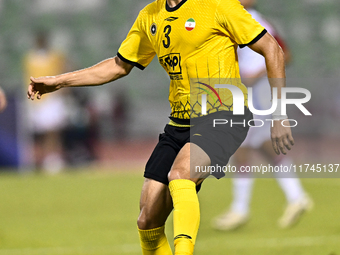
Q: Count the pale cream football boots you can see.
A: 2